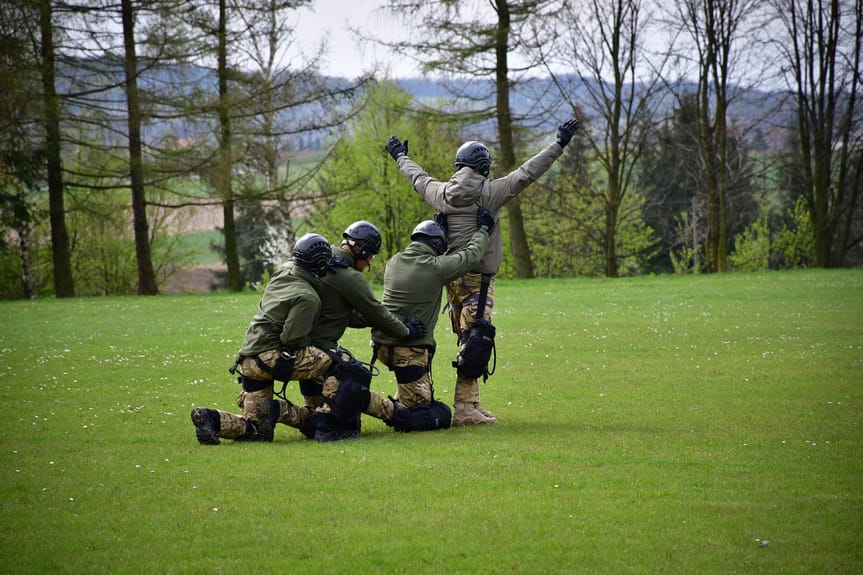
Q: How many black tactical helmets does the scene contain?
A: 4